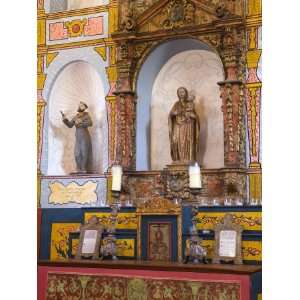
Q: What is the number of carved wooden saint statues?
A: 2